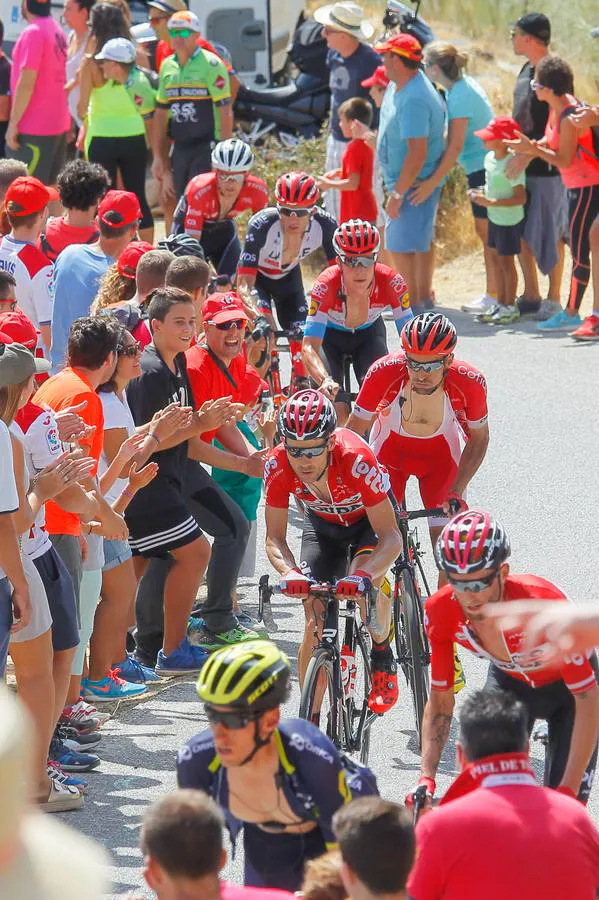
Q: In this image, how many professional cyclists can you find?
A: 7